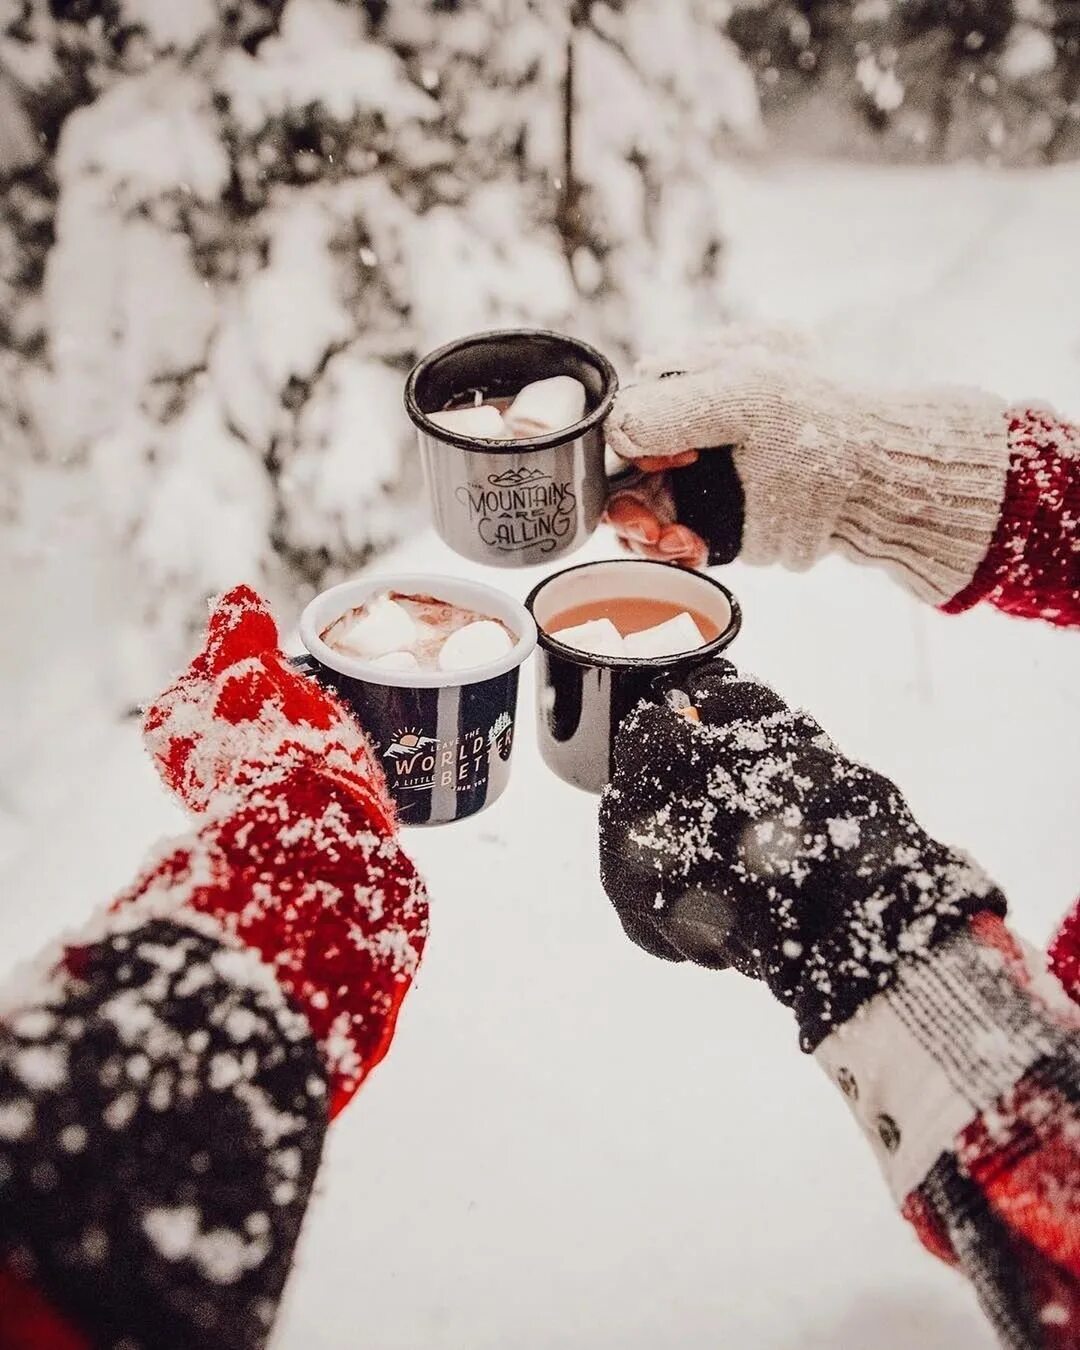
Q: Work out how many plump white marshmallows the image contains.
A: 7